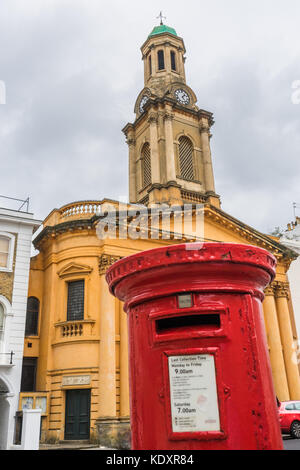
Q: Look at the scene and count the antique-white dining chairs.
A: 0